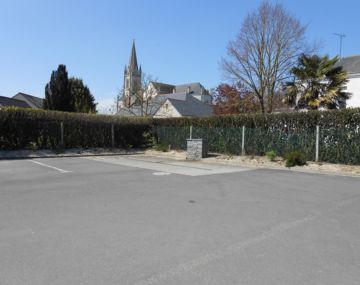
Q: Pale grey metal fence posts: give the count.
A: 5